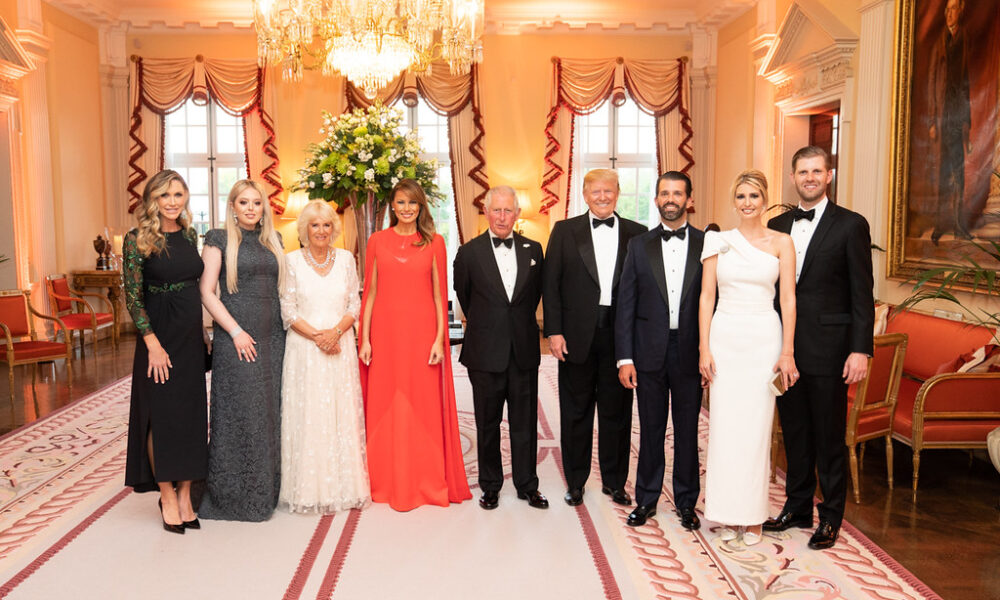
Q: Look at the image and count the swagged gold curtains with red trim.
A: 3